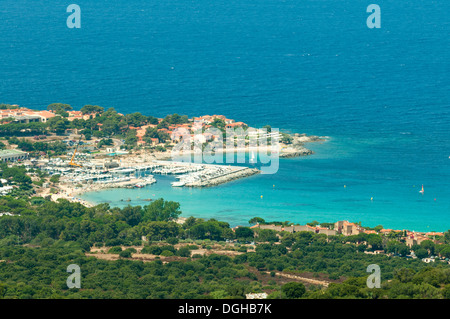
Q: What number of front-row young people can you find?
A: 0